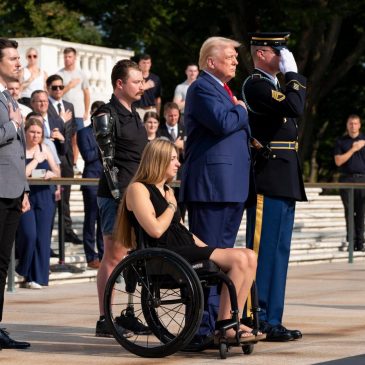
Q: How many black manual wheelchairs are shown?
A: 1